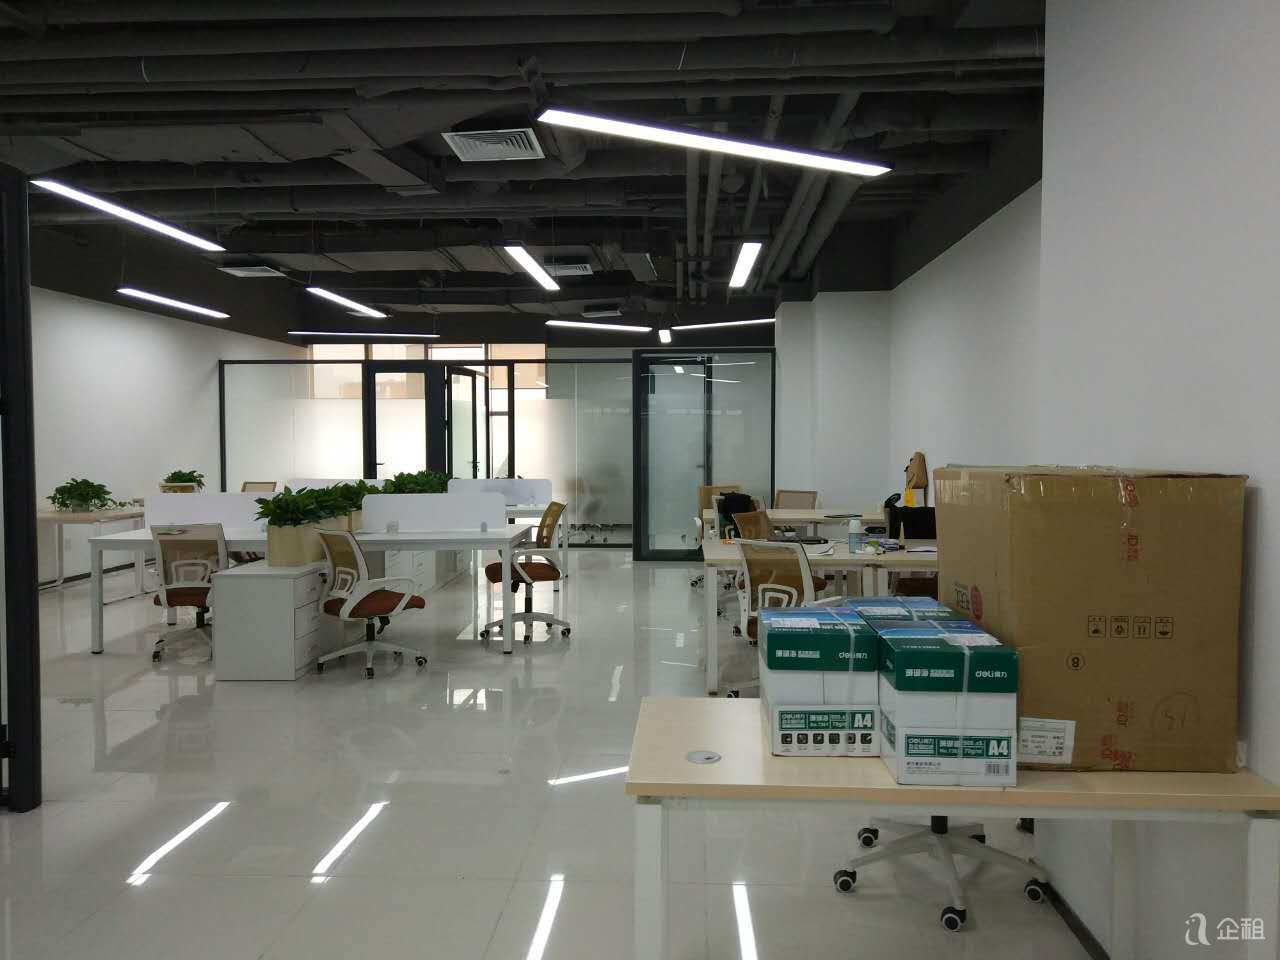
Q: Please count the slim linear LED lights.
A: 10